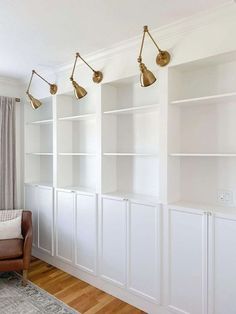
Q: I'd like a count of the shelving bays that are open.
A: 4